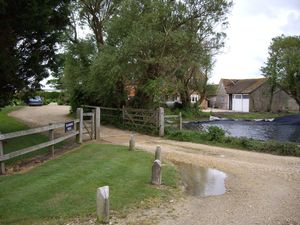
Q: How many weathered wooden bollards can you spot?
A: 4